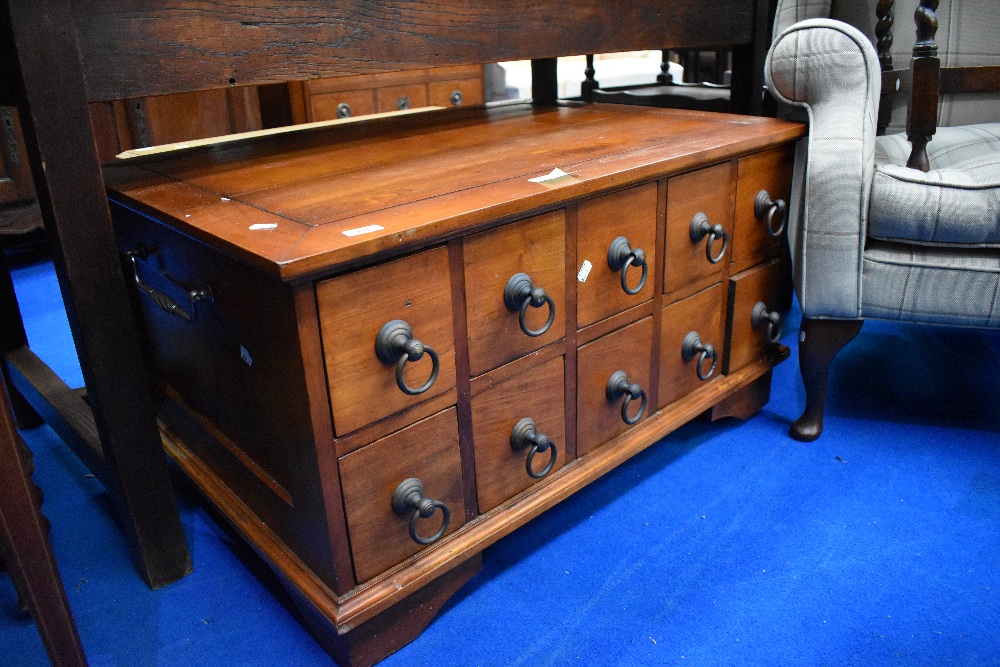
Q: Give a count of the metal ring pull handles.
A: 10